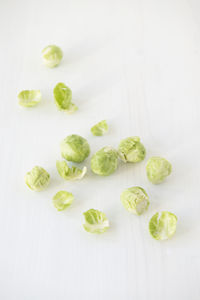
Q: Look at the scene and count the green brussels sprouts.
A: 7